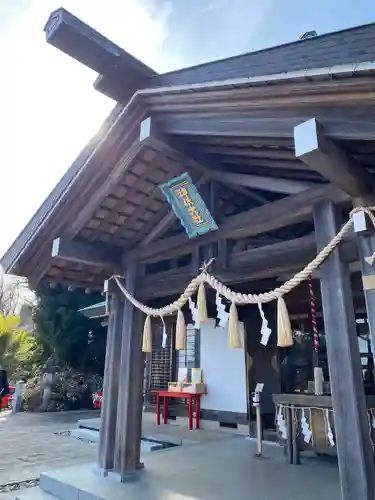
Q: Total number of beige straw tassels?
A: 5